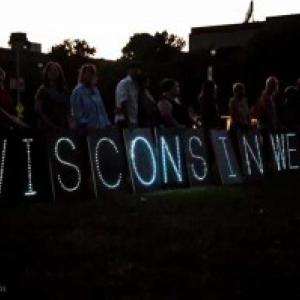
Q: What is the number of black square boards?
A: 11